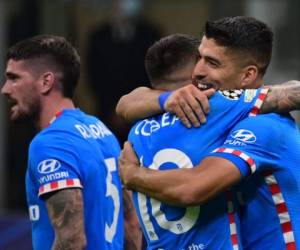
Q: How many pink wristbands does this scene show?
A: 0